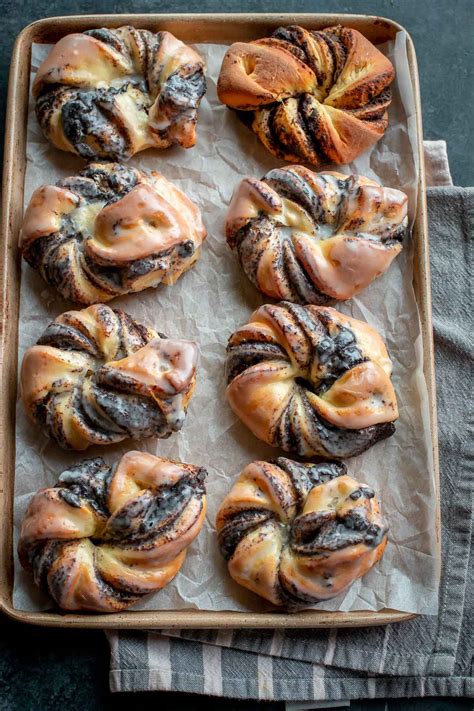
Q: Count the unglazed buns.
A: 1